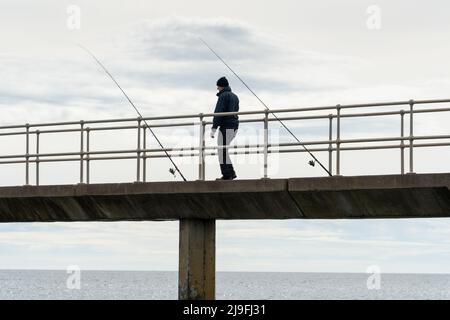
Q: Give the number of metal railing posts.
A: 13